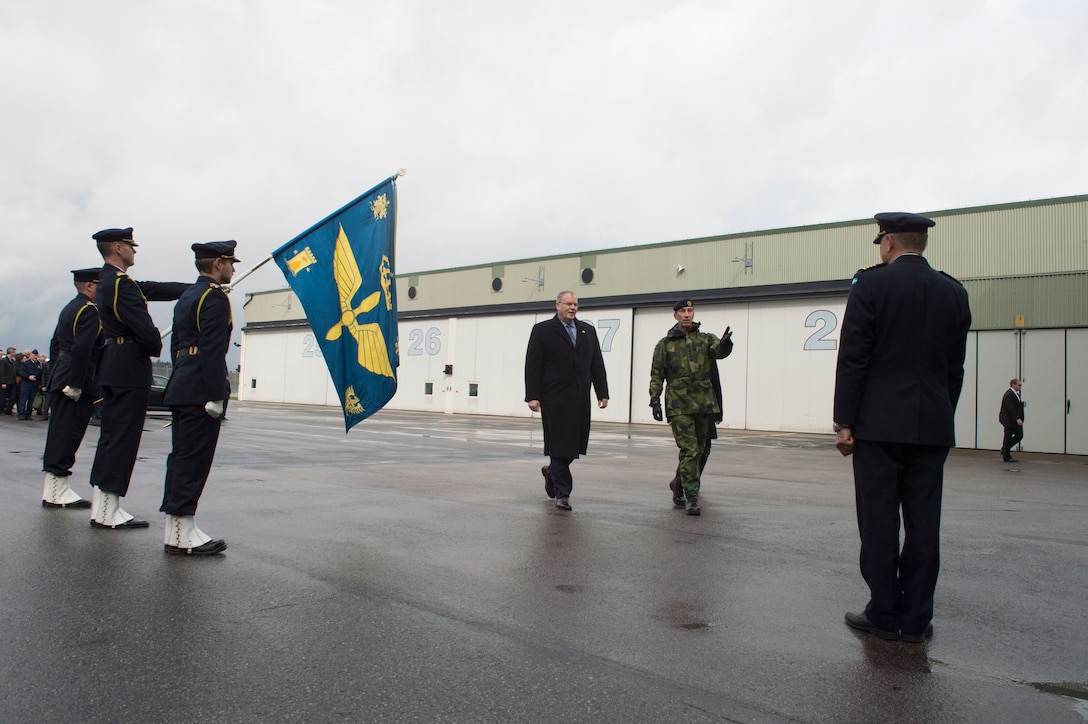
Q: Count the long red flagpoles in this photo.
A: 0